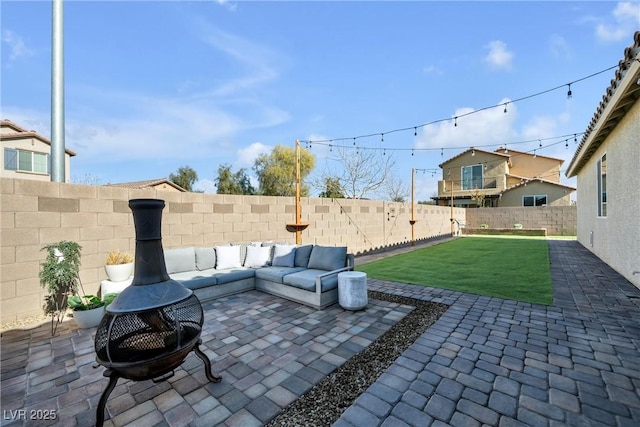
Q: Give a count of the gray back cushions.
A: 4